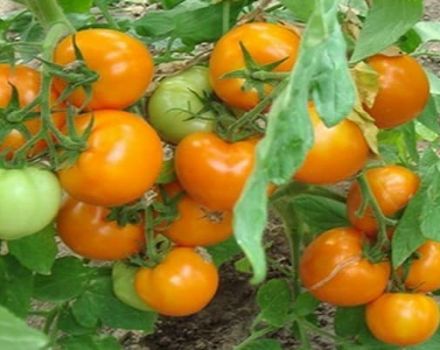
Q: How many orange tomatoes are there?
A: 14